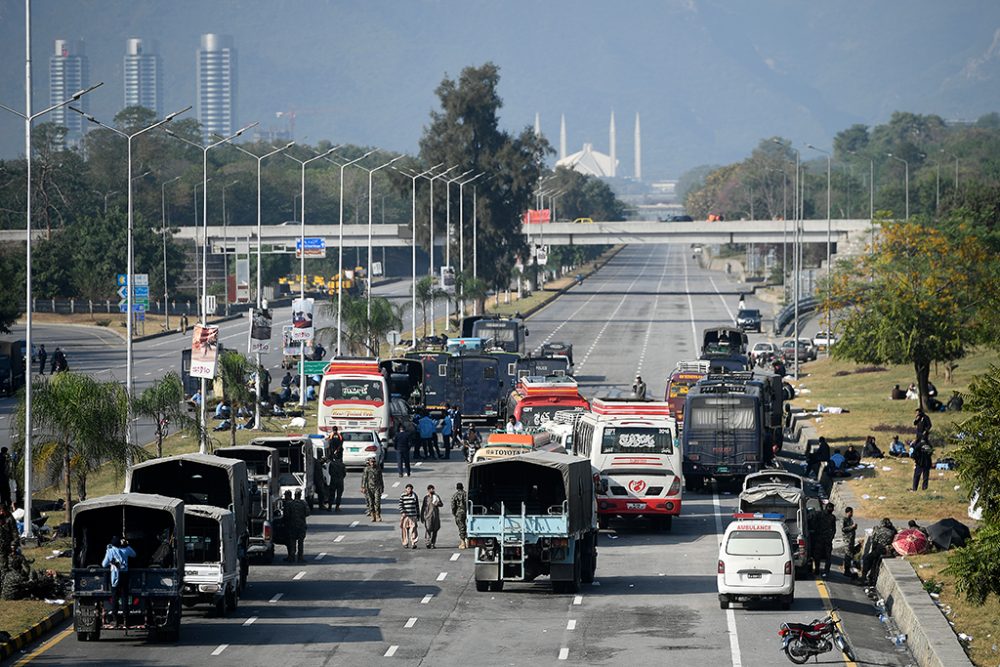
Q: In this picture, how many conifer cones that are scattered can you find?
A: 0